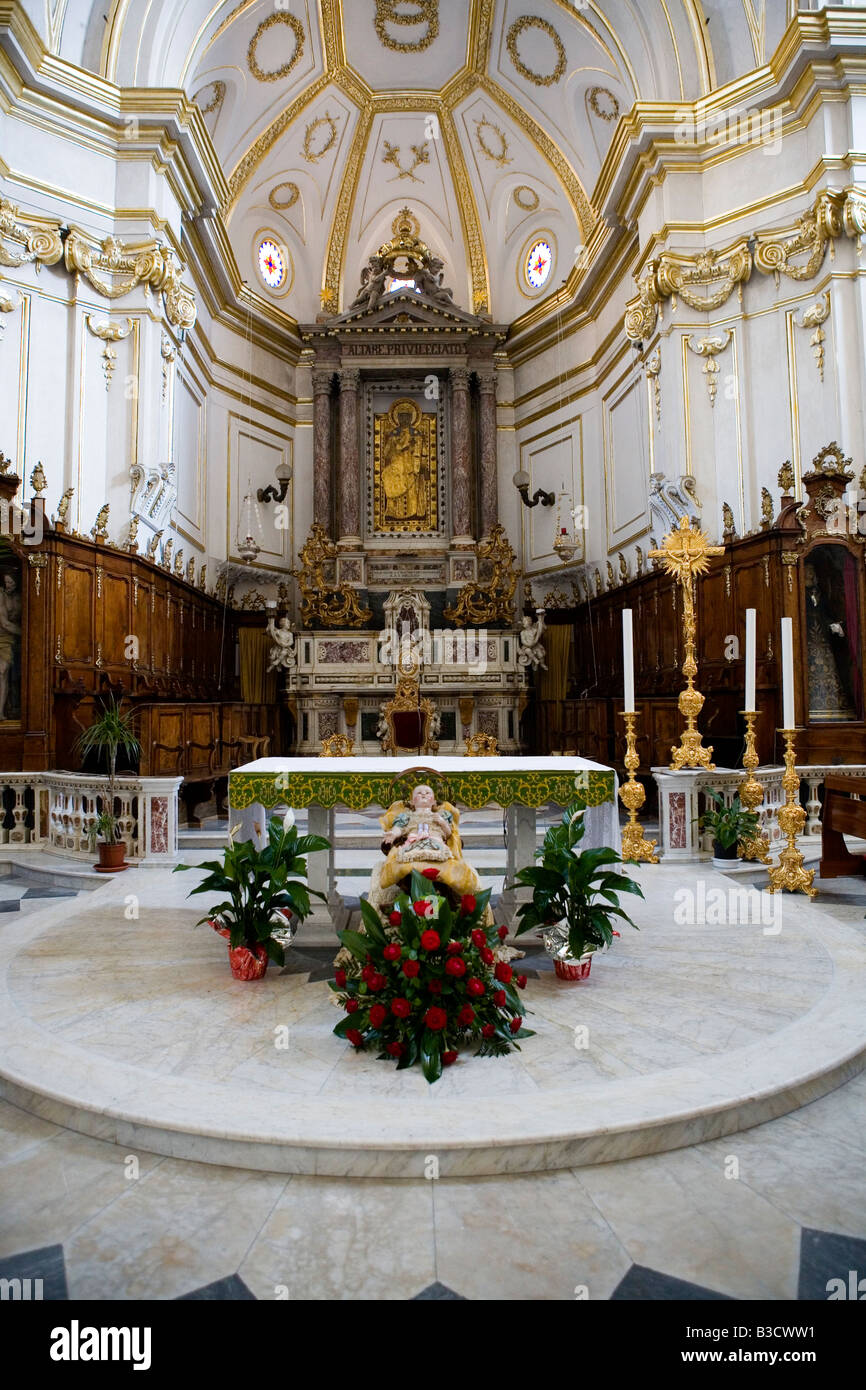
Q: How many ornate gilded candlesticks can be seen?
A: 3